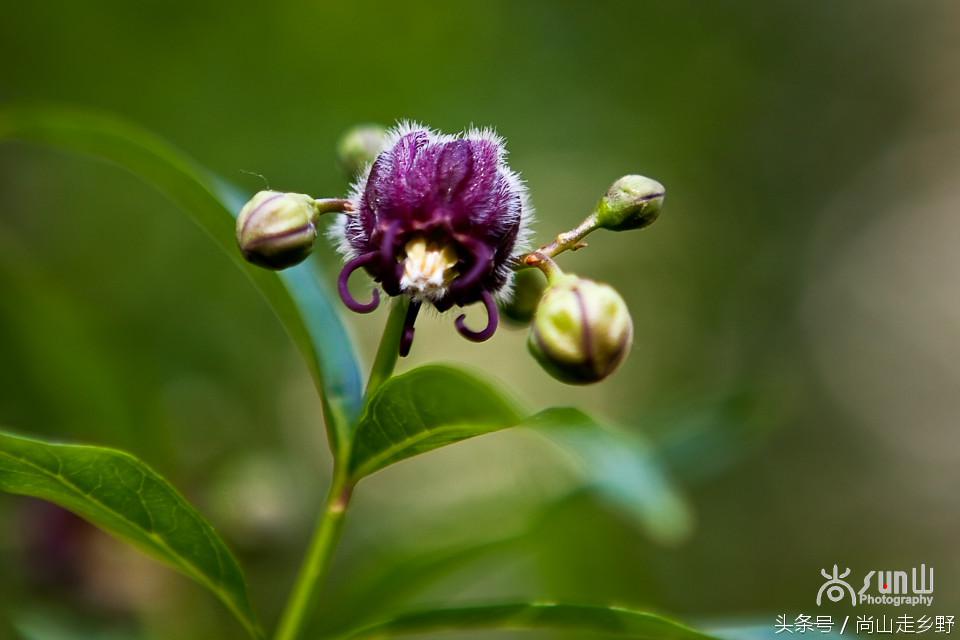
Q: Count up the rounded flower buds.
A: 5